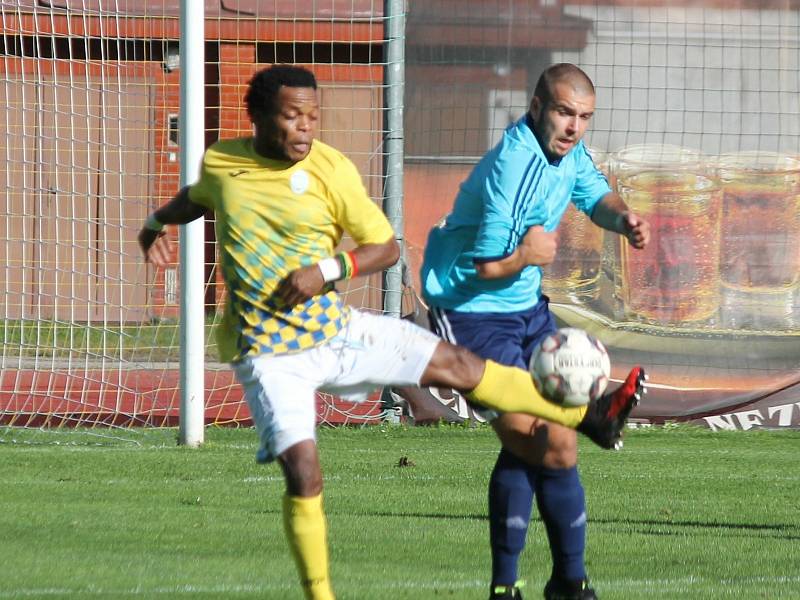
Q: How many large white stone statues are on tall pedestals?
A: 0